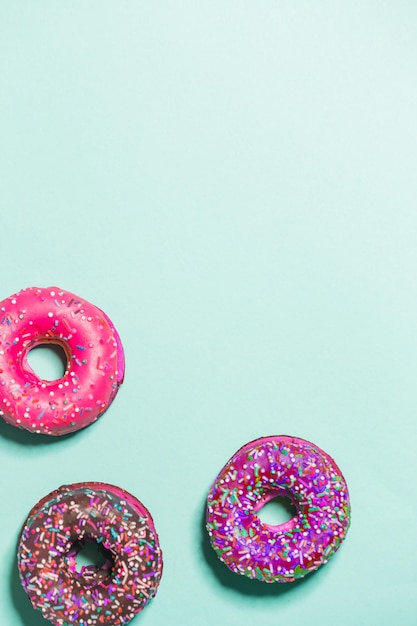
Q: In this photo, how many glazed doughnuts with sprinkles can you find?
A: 3